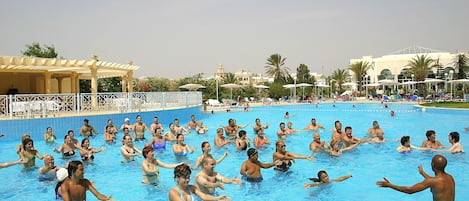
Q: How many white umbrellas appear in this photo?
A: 12